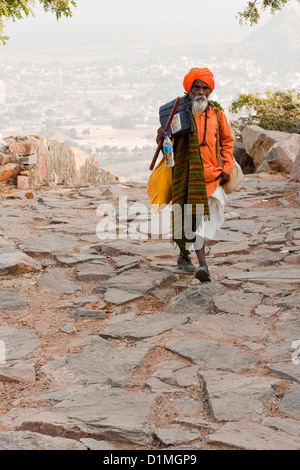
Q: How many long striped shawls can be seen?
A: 1